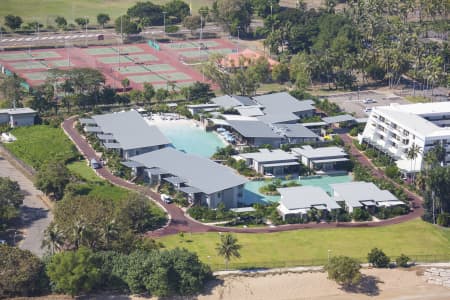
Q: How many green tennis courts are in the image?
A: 10